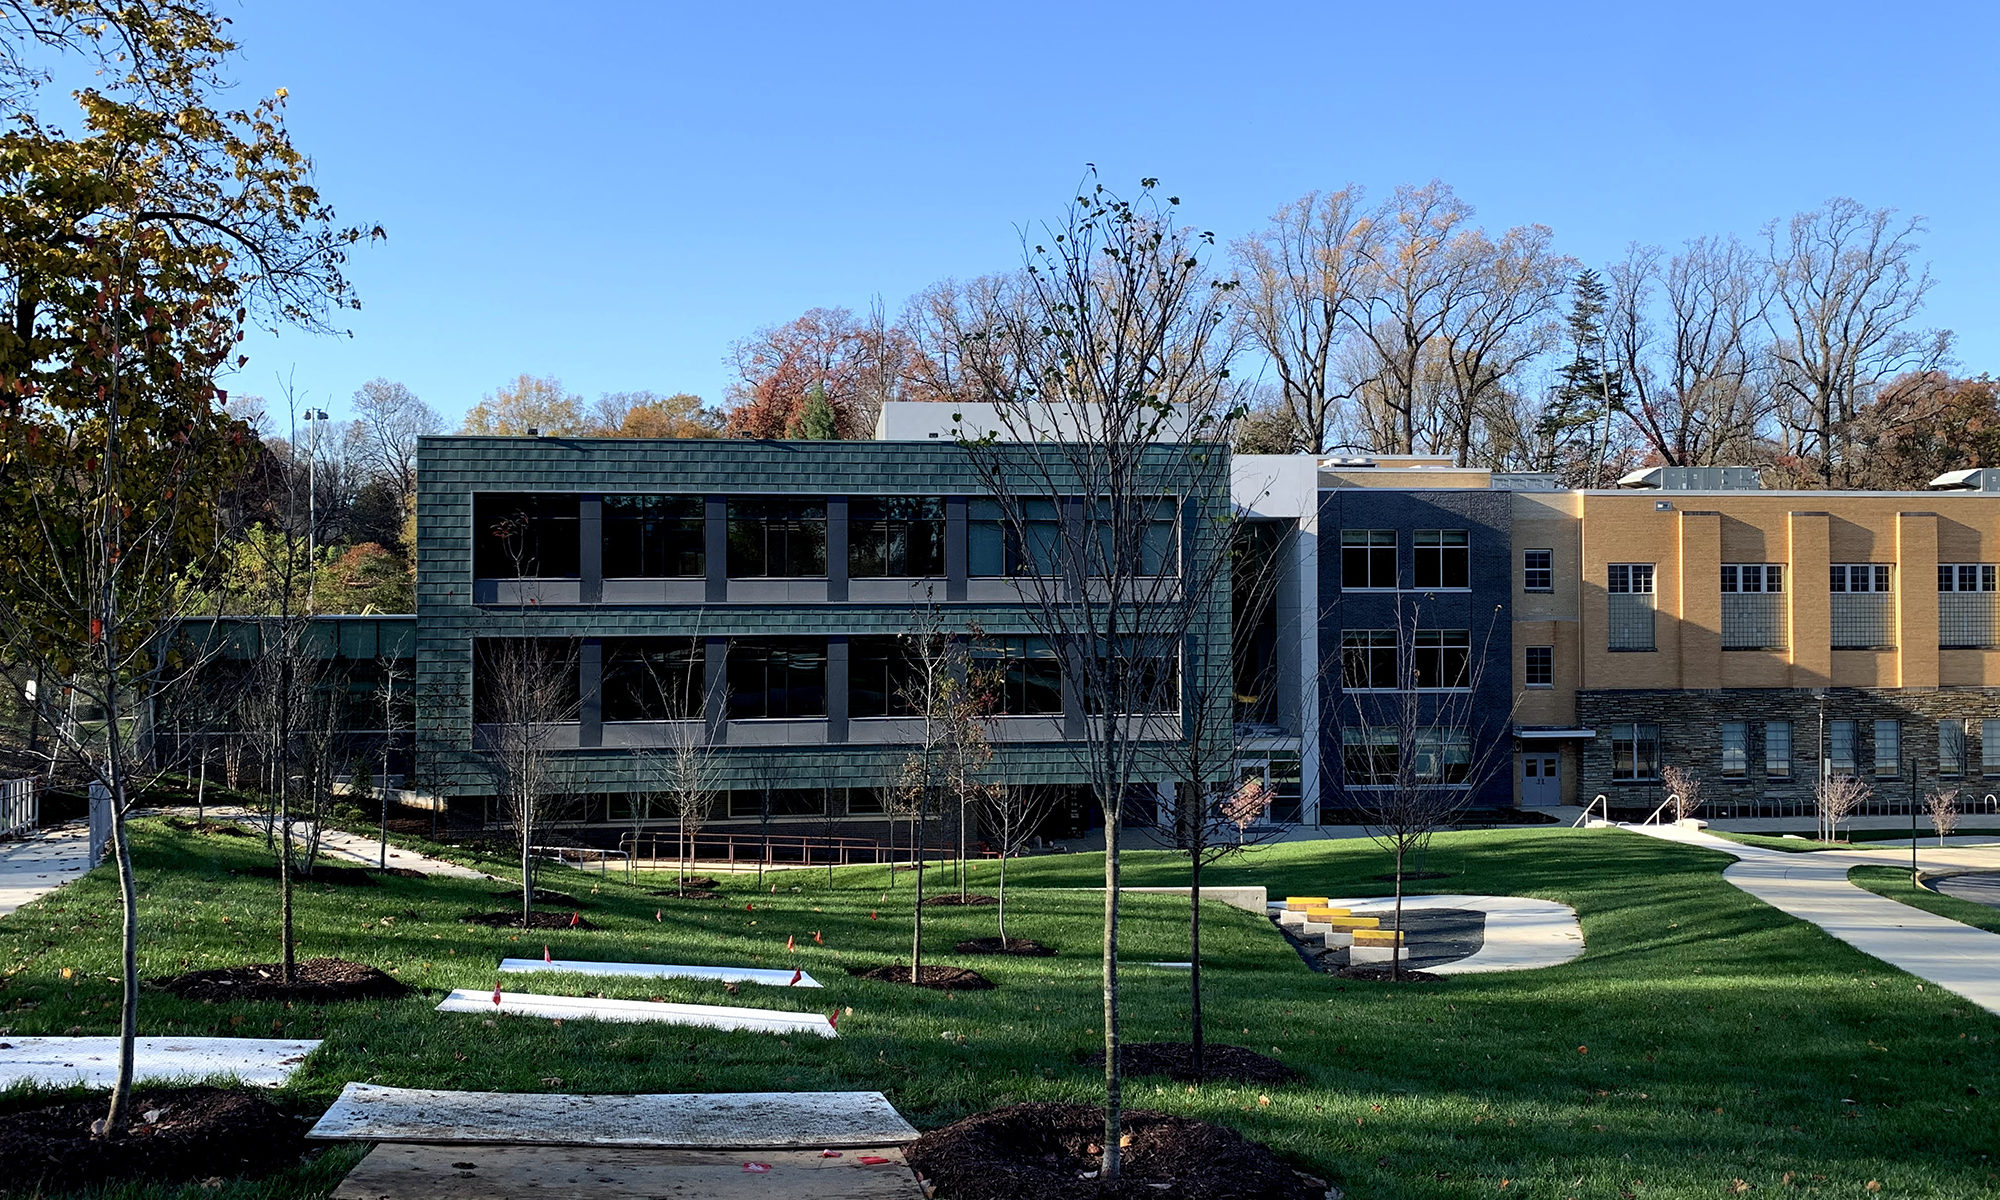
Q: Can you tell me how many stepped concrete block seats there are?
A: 4